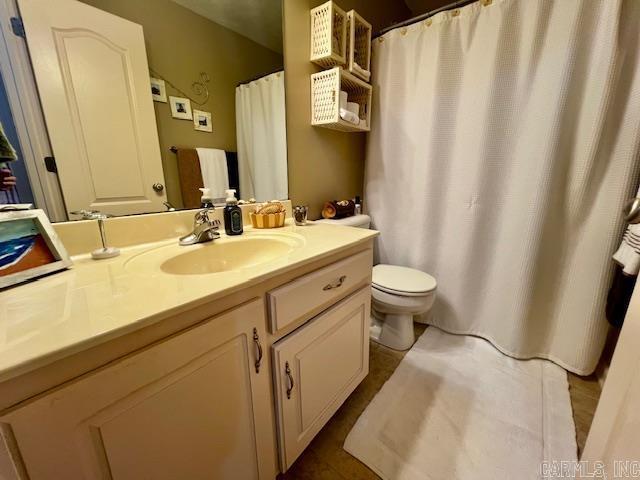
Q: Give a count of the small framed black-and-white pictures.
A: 3